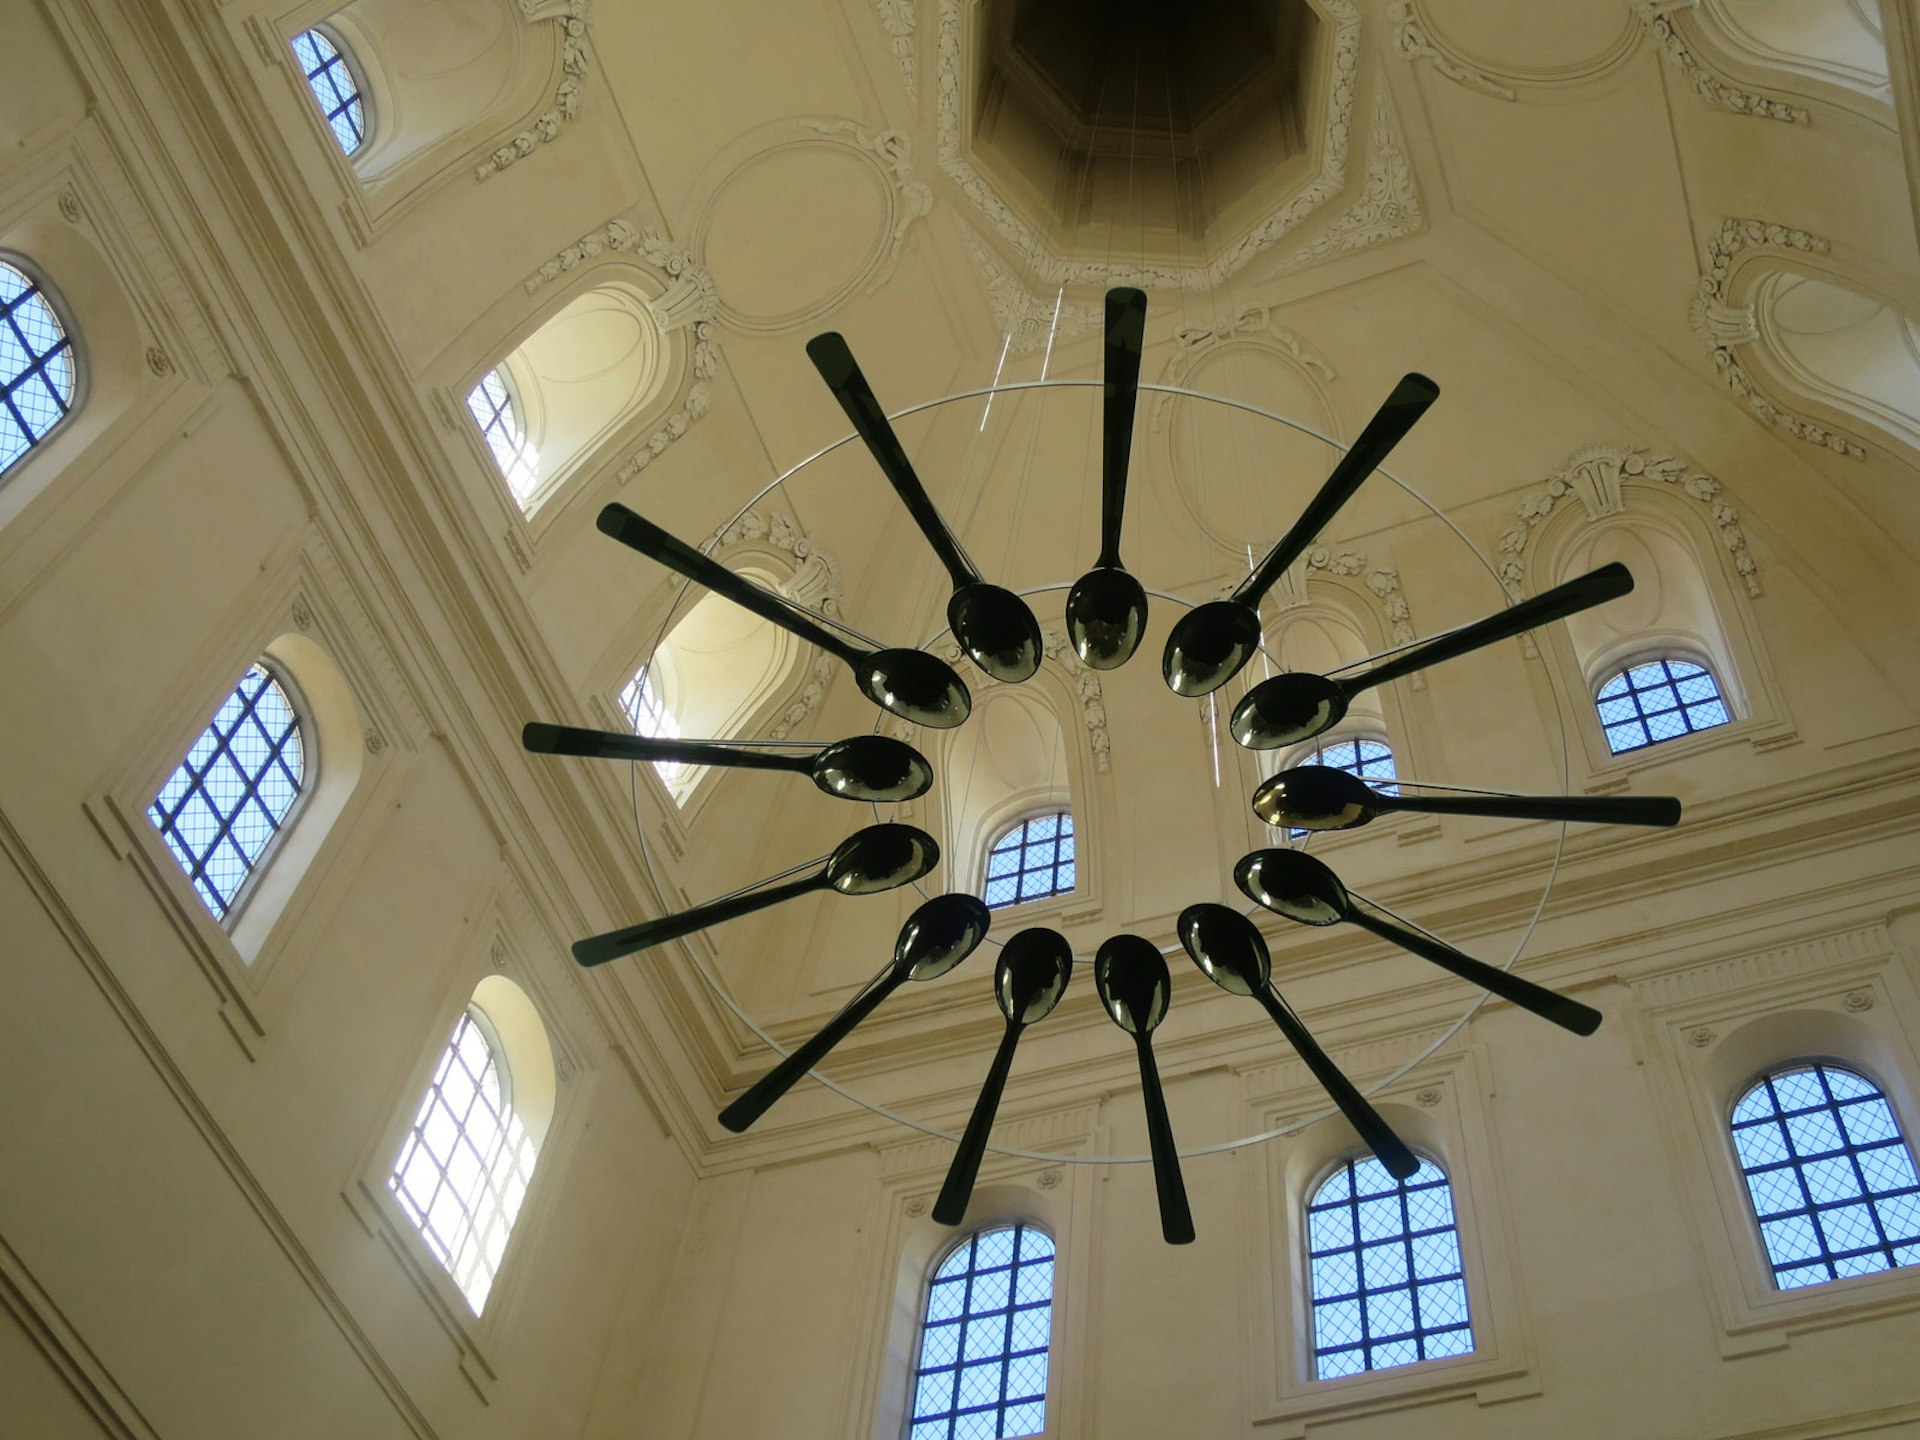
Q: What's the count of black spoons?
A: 13